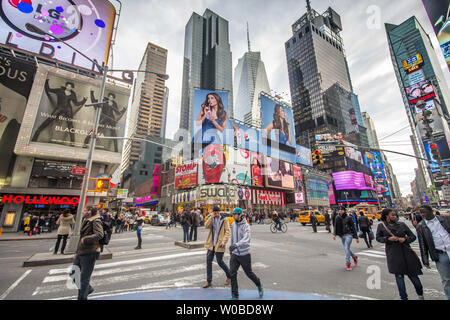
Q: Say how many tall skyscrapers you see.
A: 5